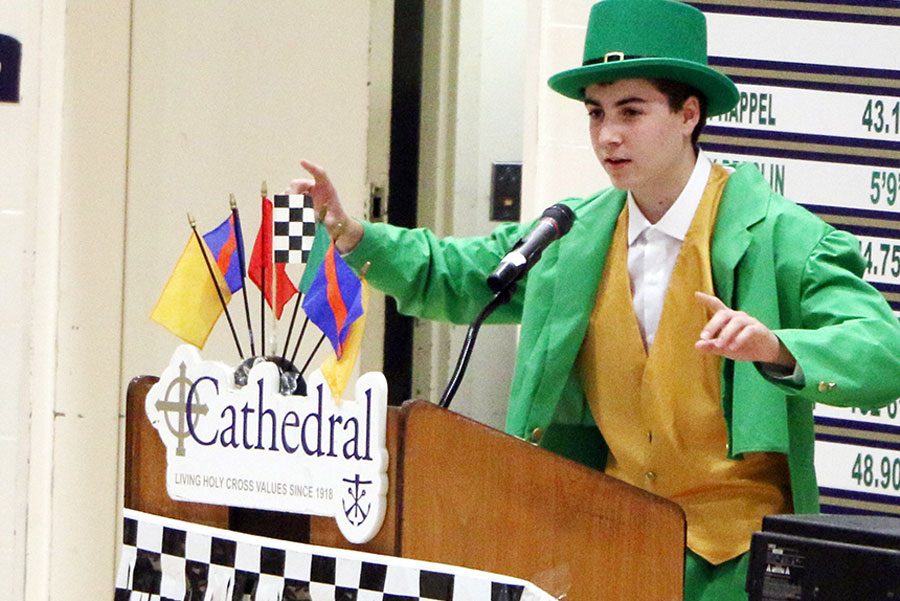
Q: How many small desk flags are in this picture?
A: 7